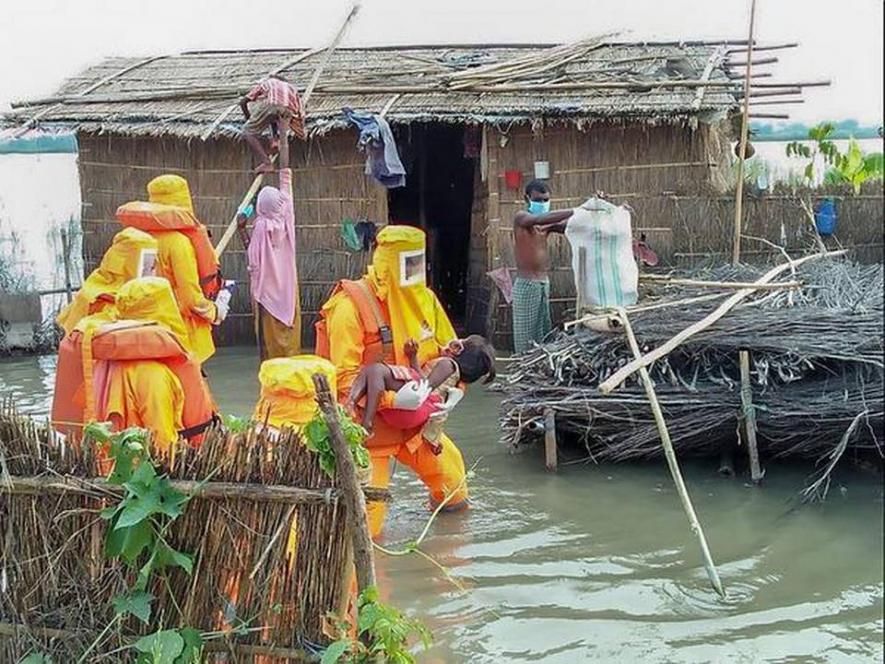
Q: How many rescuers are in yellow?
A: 5